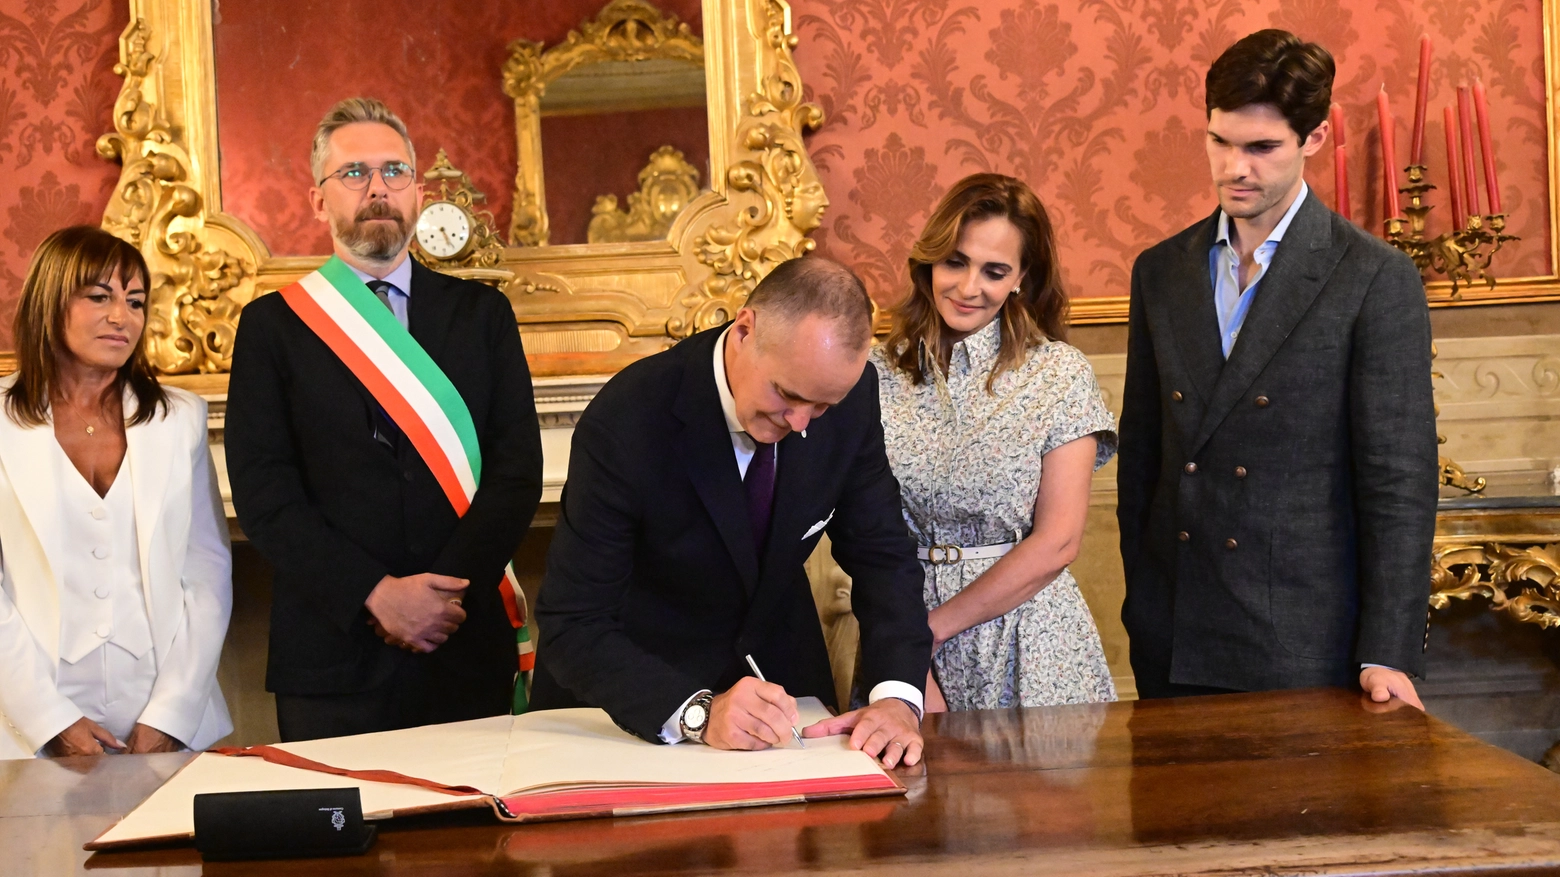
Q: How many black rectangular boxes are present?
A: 1